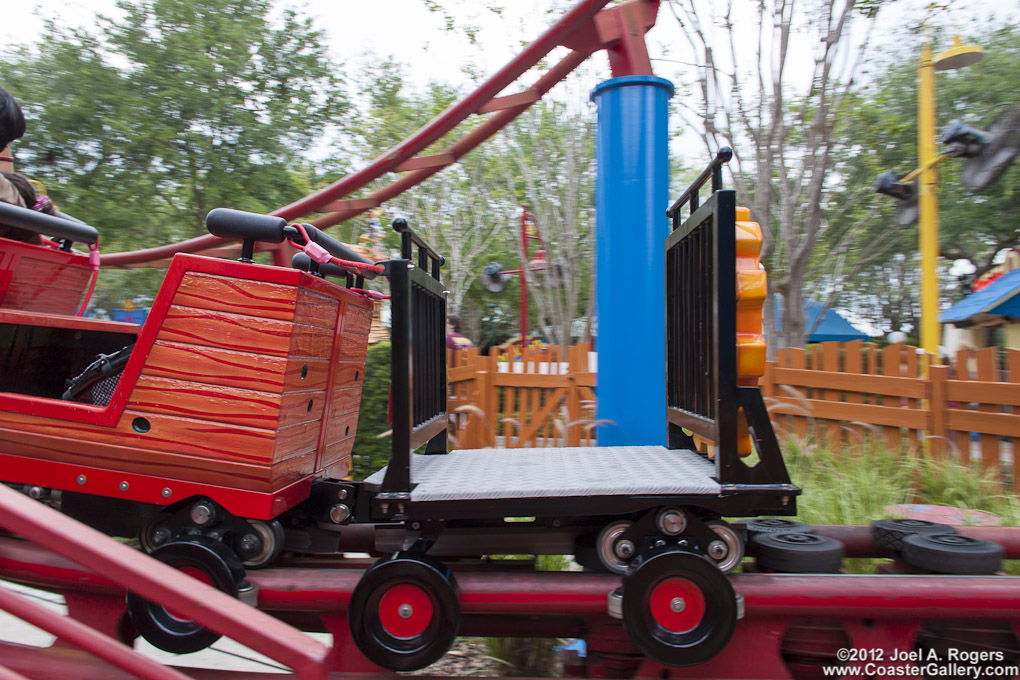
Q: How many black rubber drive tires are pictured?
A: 4